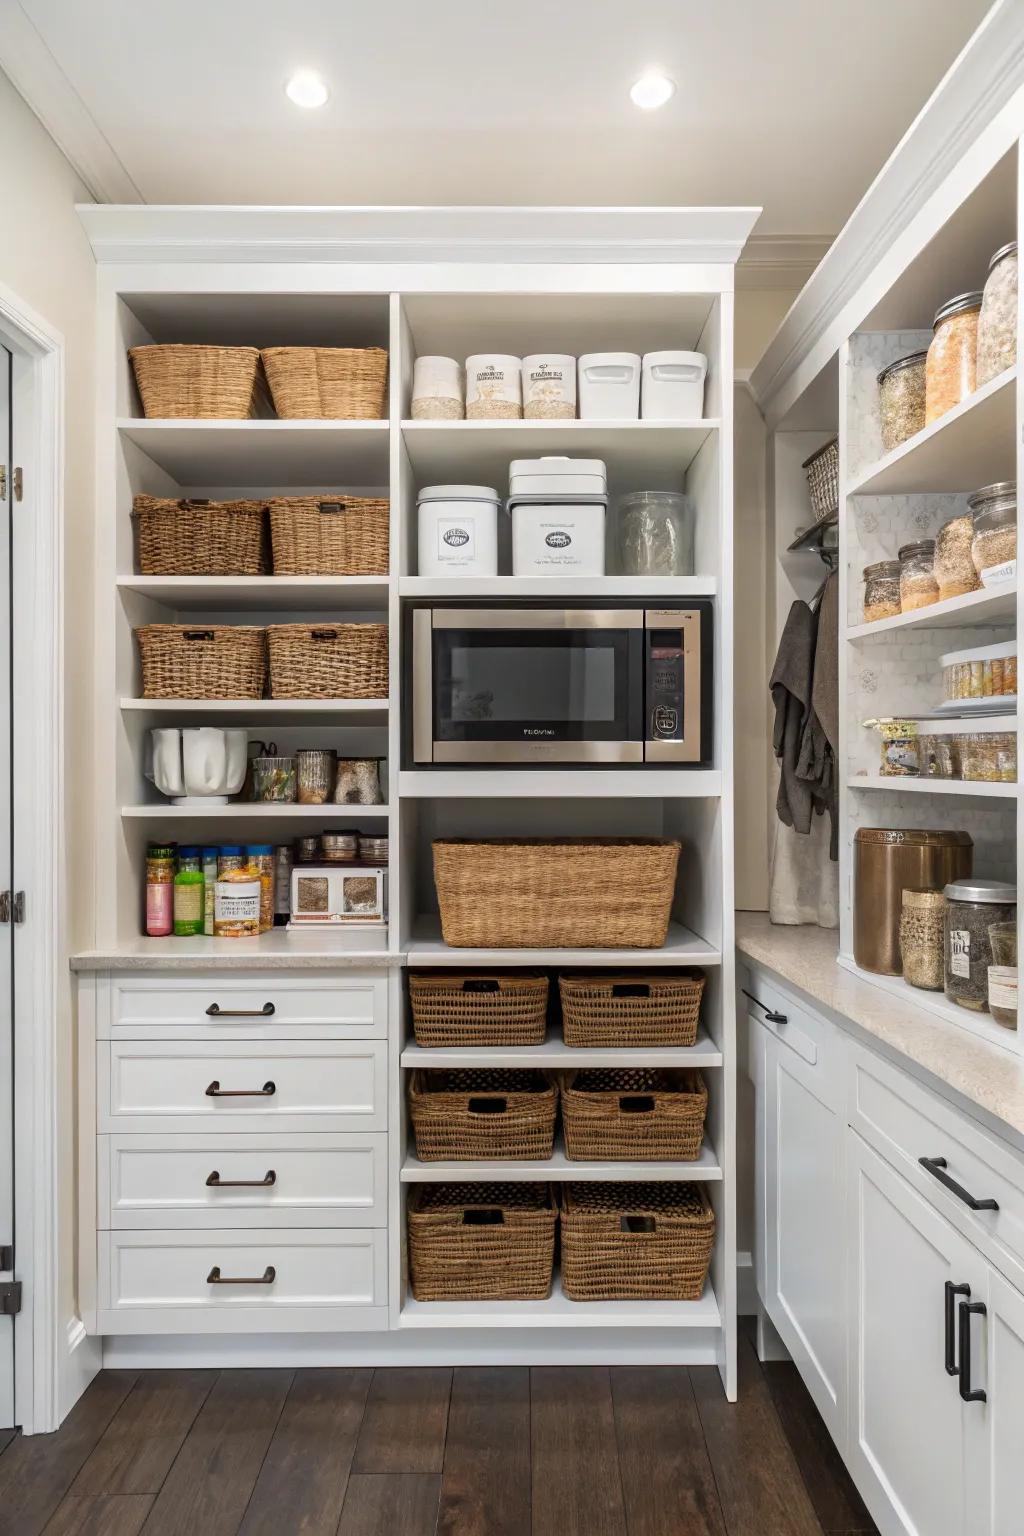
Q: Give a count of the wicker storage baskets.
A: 13